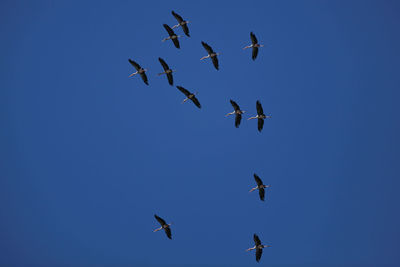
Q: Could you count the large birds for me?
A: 12